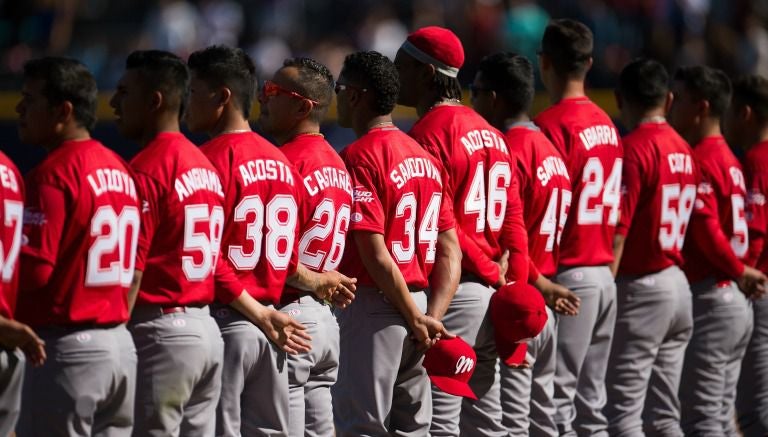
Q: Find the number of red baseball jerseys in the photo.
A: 12